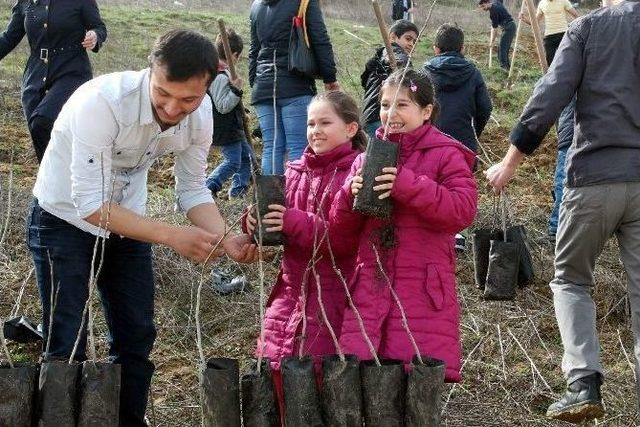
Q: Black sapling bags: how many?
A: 14